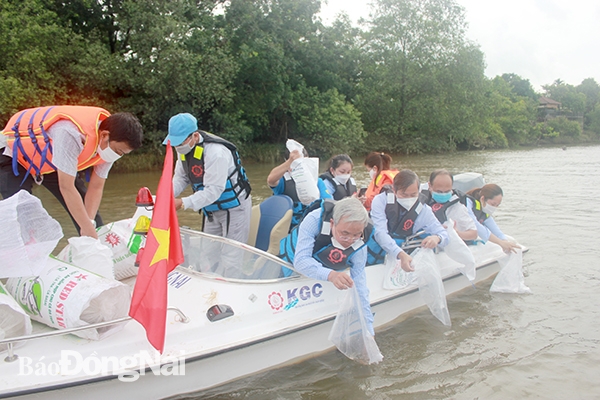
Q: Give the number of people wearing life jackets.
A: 9